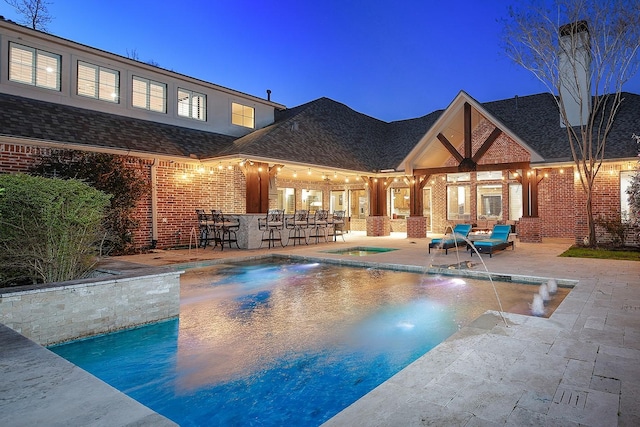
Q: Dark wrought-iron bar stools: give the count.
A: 6